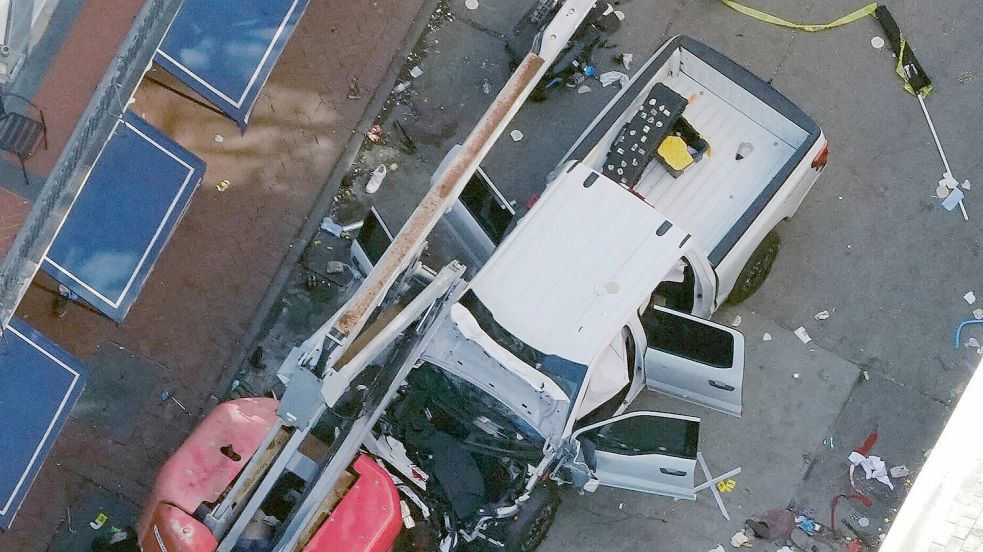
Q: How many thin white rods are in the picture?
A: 3